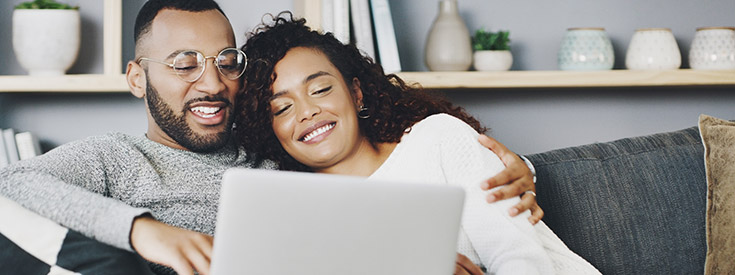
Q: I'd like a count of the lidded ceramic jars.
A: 3